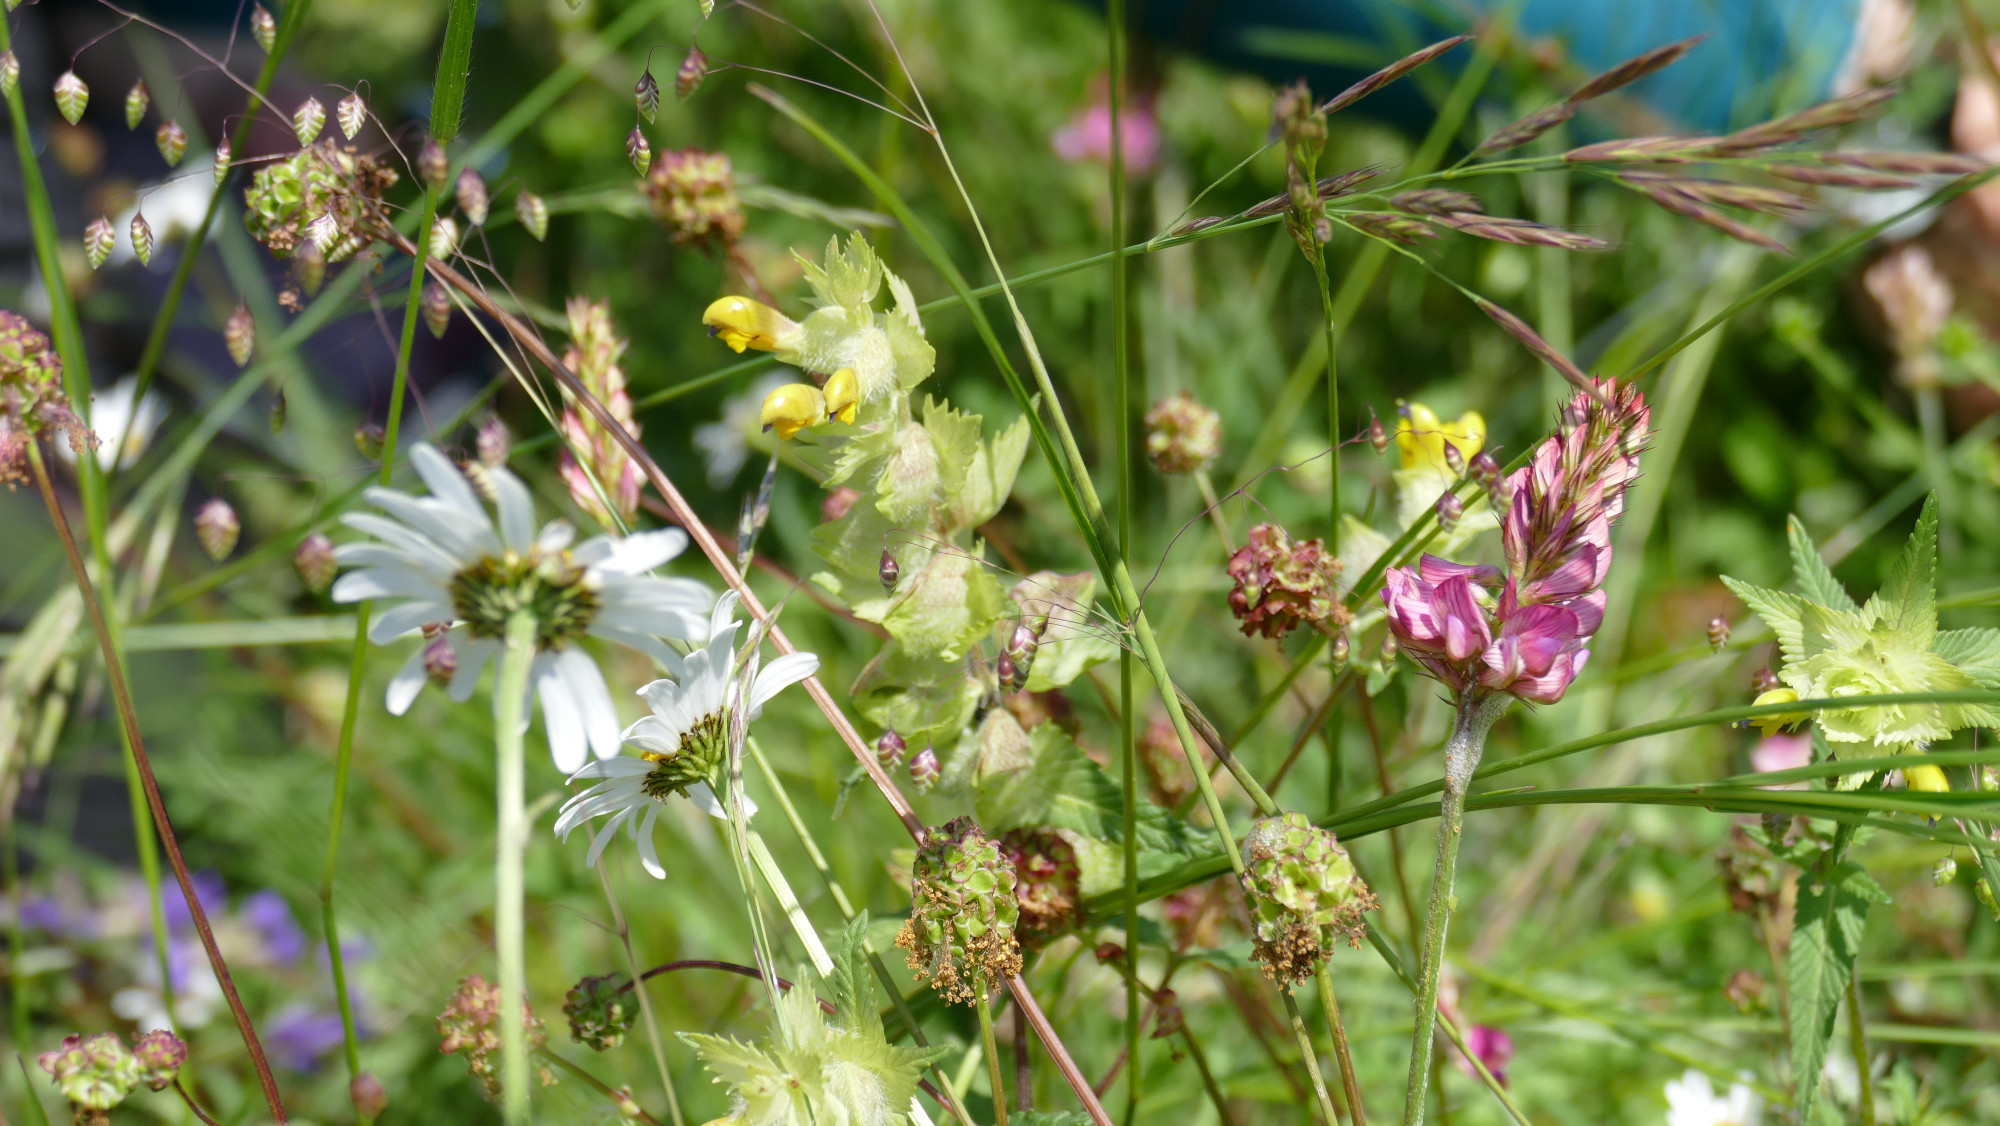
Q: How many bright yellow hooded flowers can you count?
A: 7